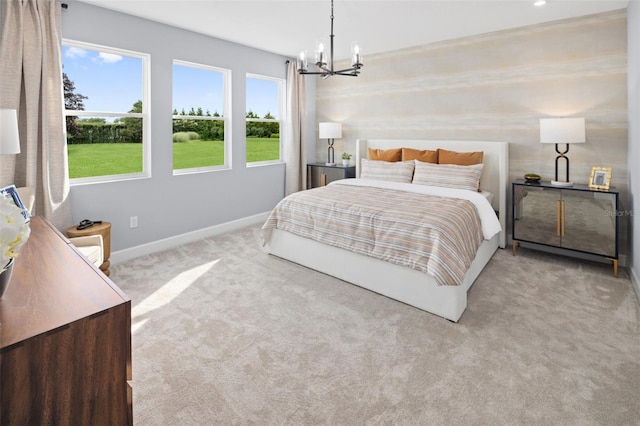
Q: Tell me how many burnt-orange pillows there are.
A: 3